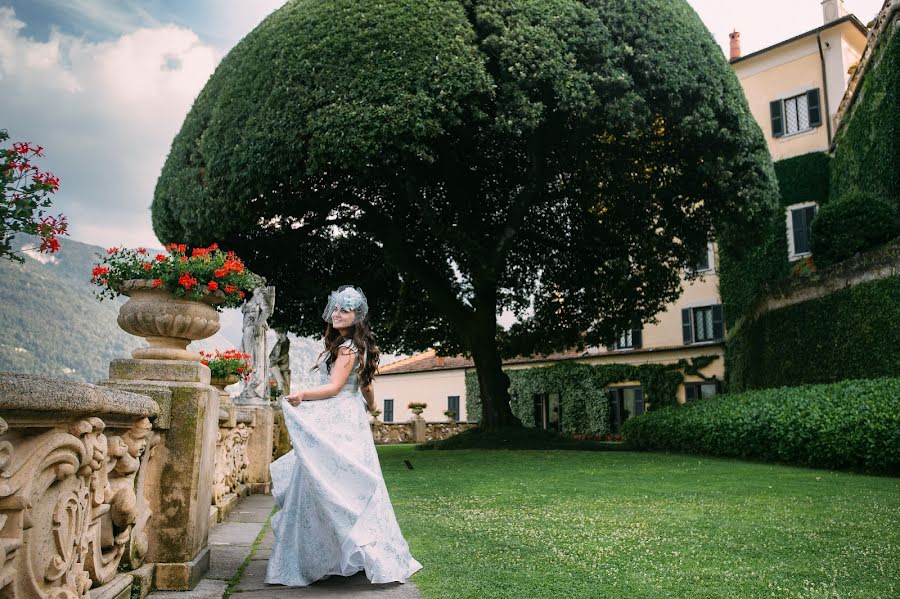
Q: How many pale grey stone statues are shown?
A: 2